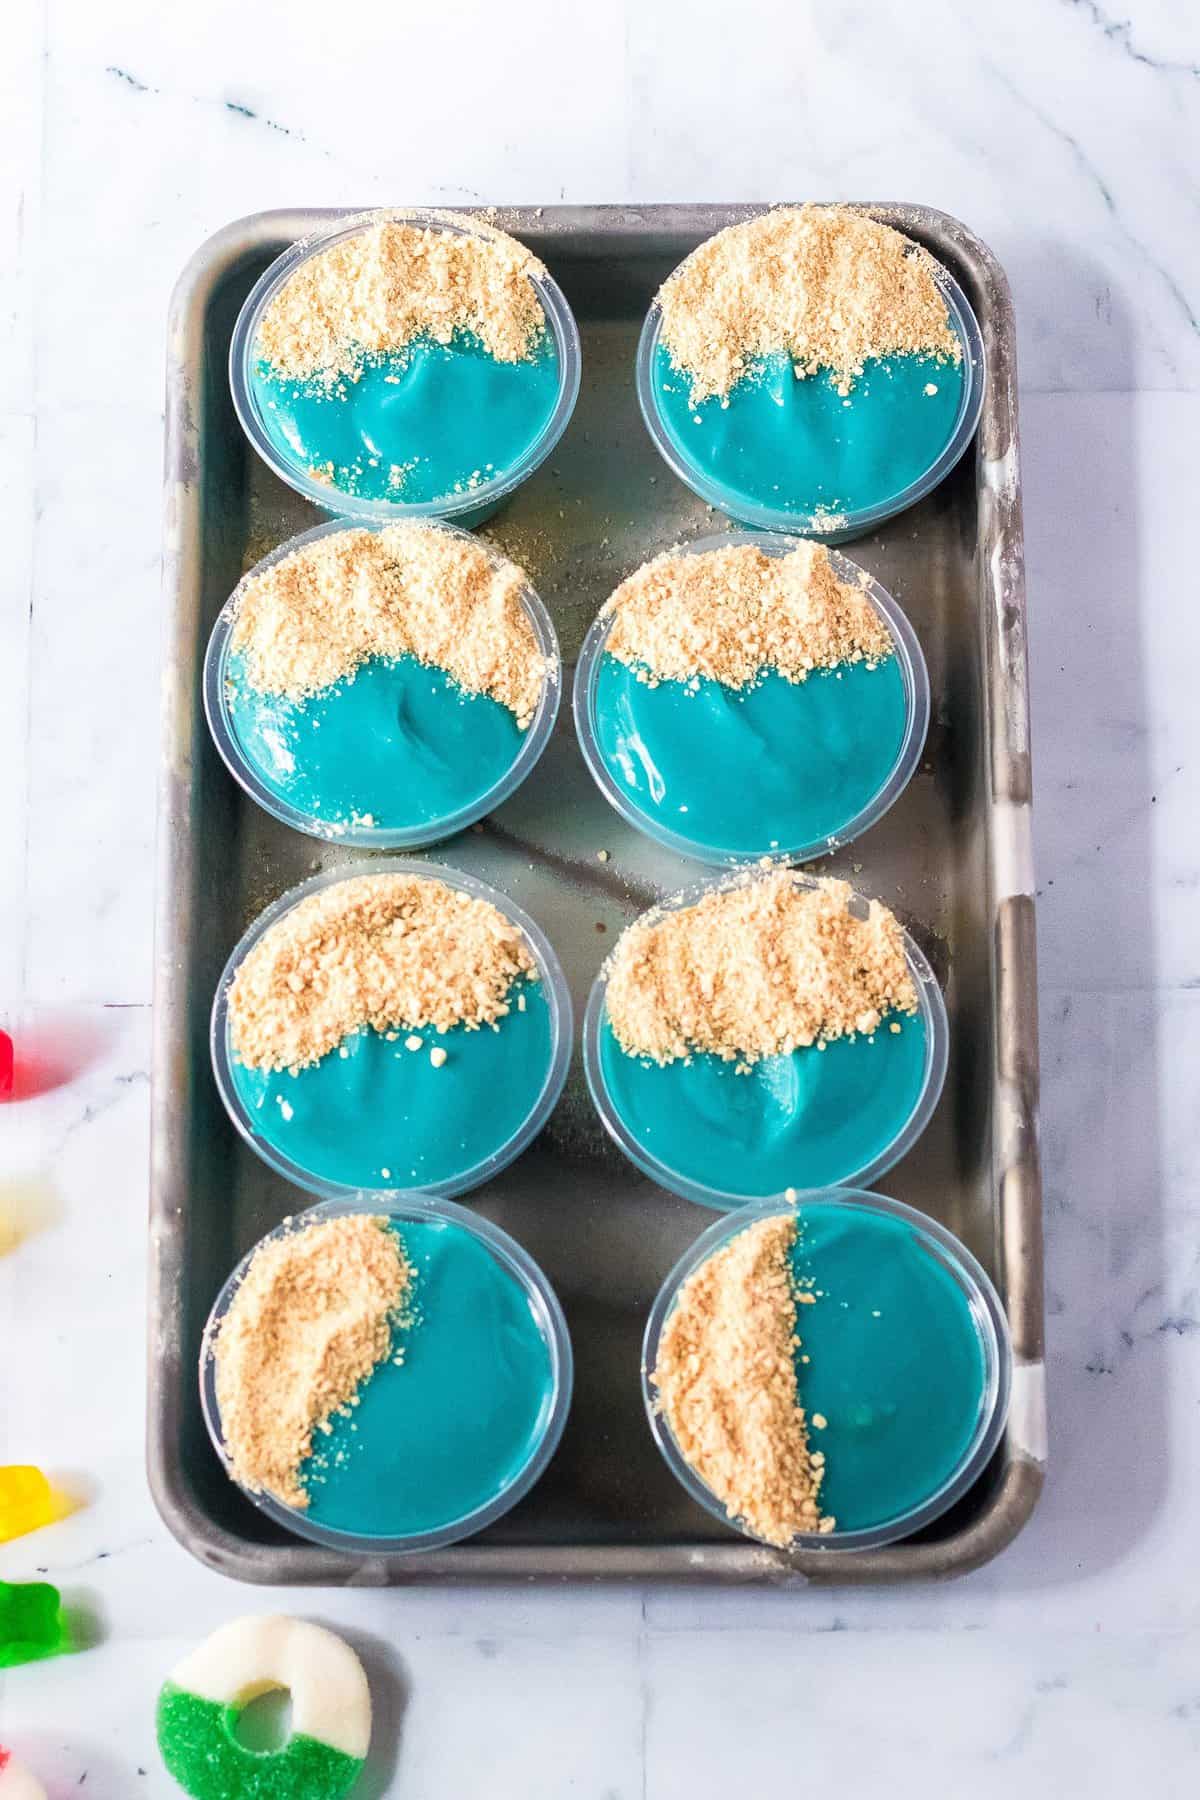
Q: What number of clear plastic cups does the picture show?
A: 8